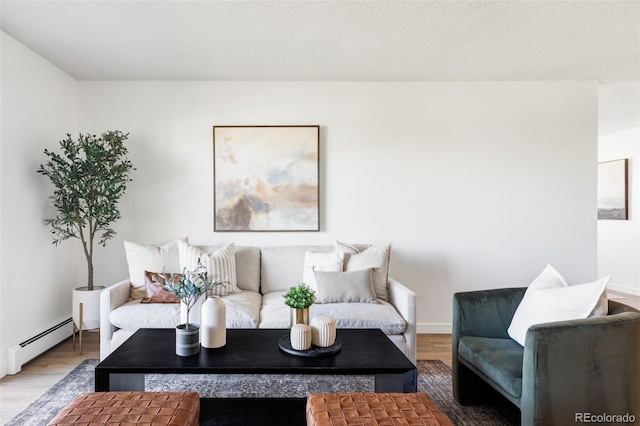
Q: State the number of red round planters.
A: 0